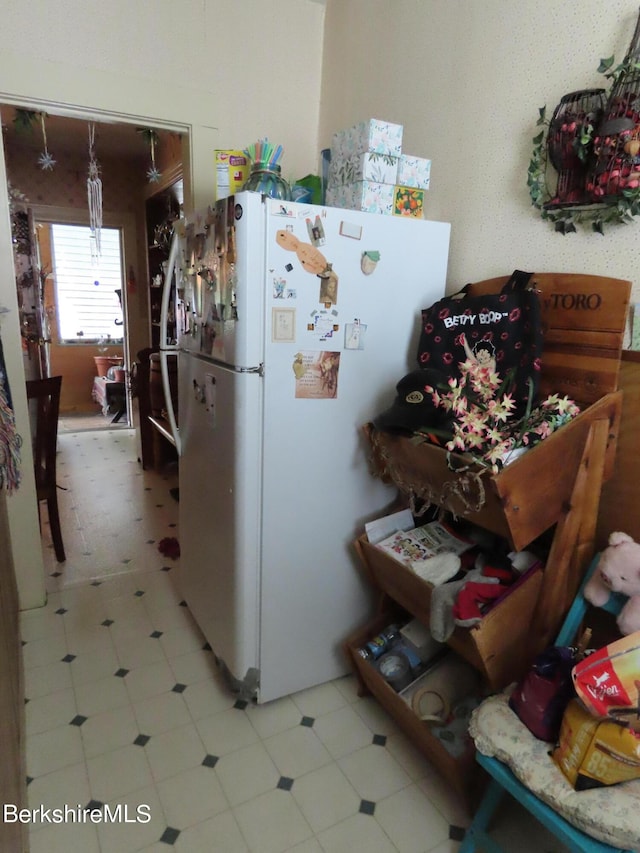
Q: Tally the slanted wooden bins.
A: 3